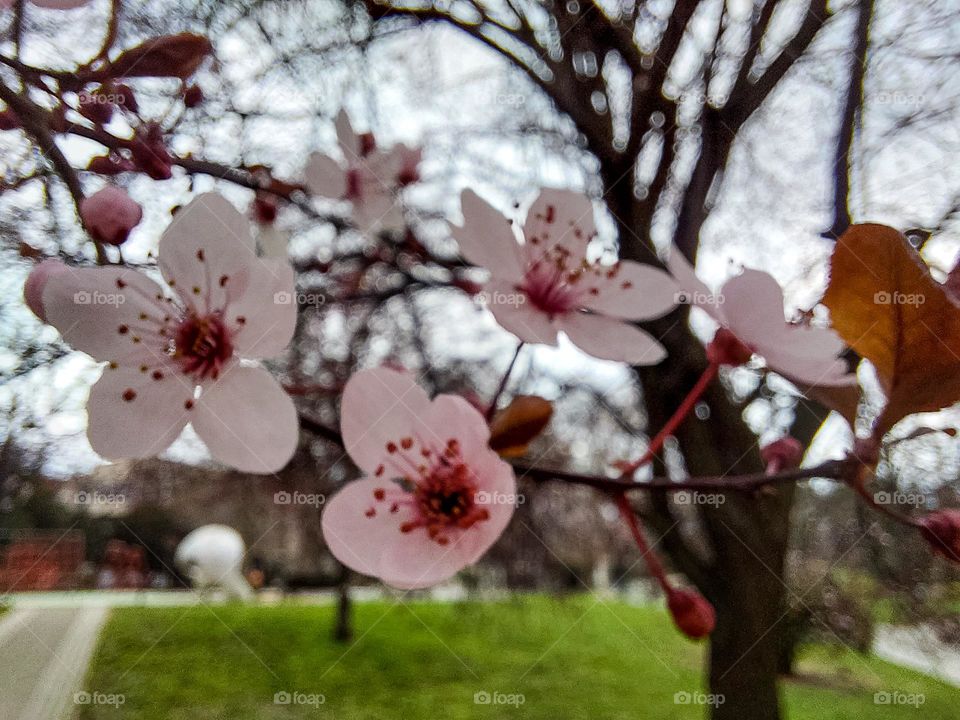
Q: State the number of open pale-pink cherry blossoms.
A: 5